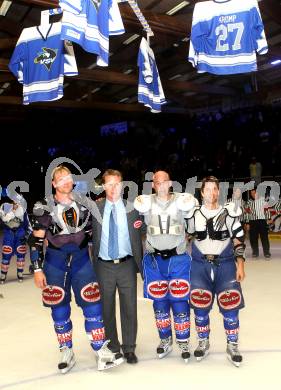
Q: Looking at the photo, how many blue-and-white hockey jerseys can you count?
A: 4